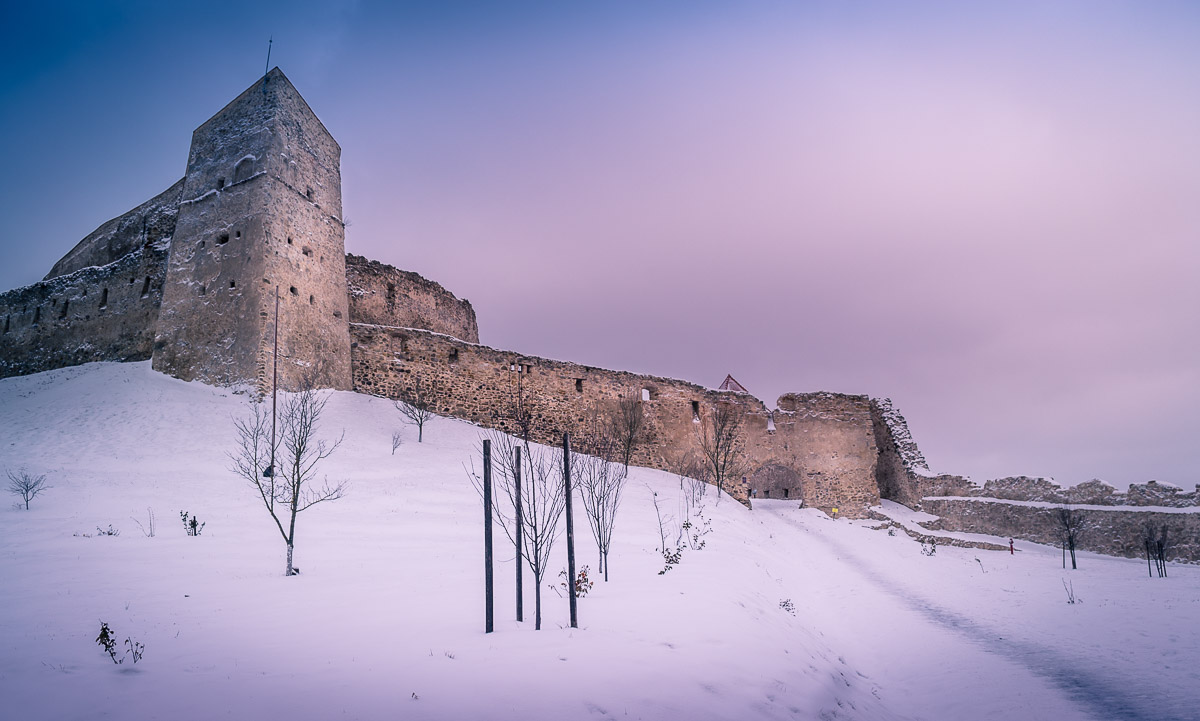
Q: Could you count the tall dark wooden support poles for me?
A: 3